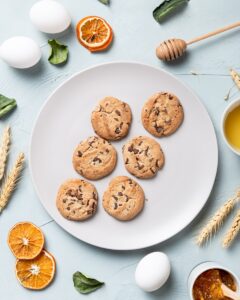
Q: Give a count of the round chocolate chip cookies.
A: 6